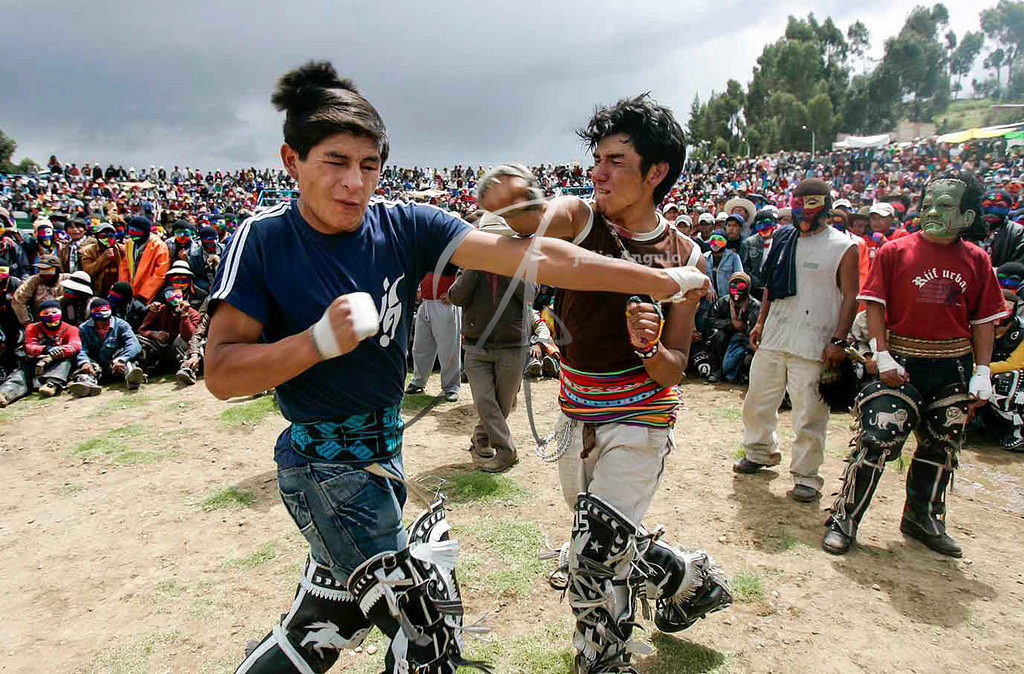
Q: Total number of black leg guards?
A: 6